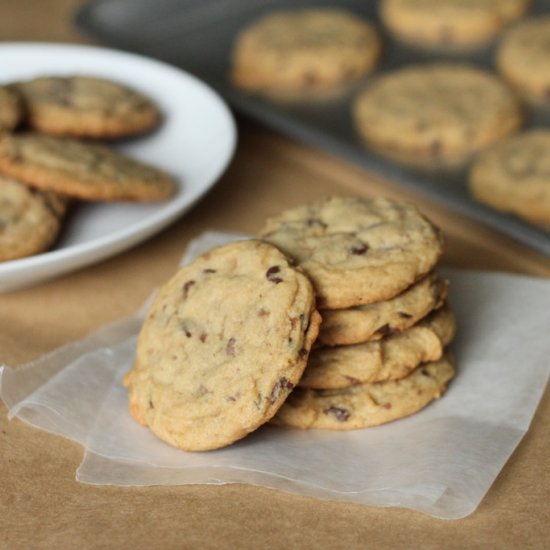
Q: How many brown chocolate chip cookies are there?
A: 14